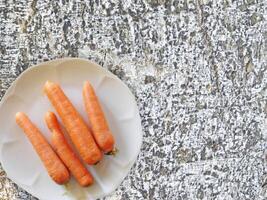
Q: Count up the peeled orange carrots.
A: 4